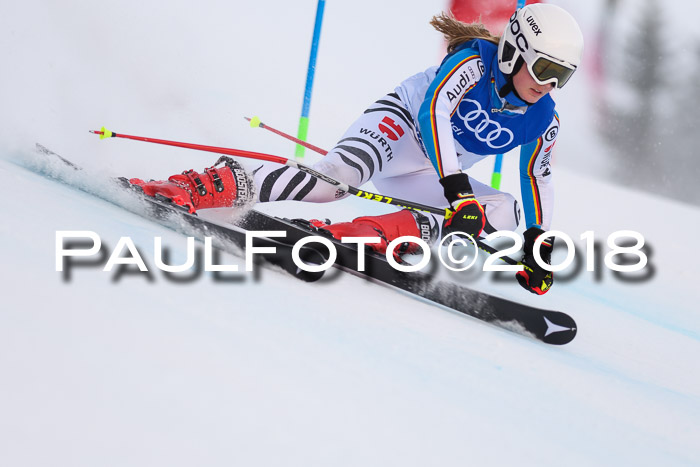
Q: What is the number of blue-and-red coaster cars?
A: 0